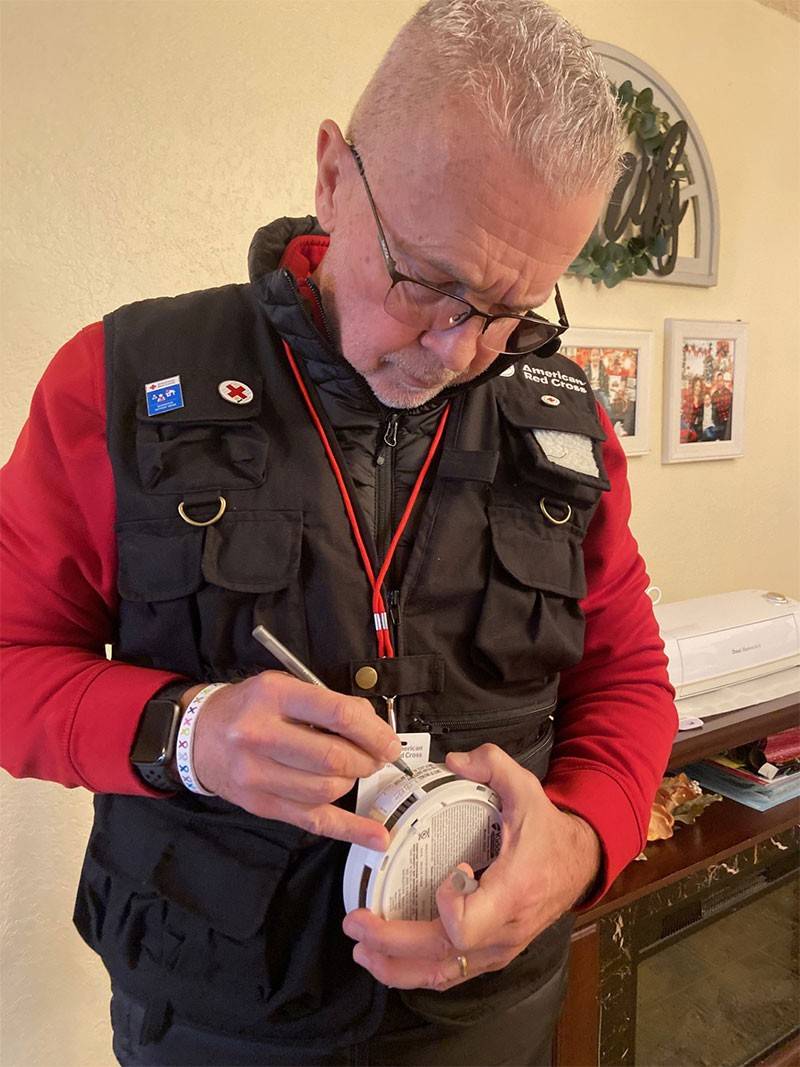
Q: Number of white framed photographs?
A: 2